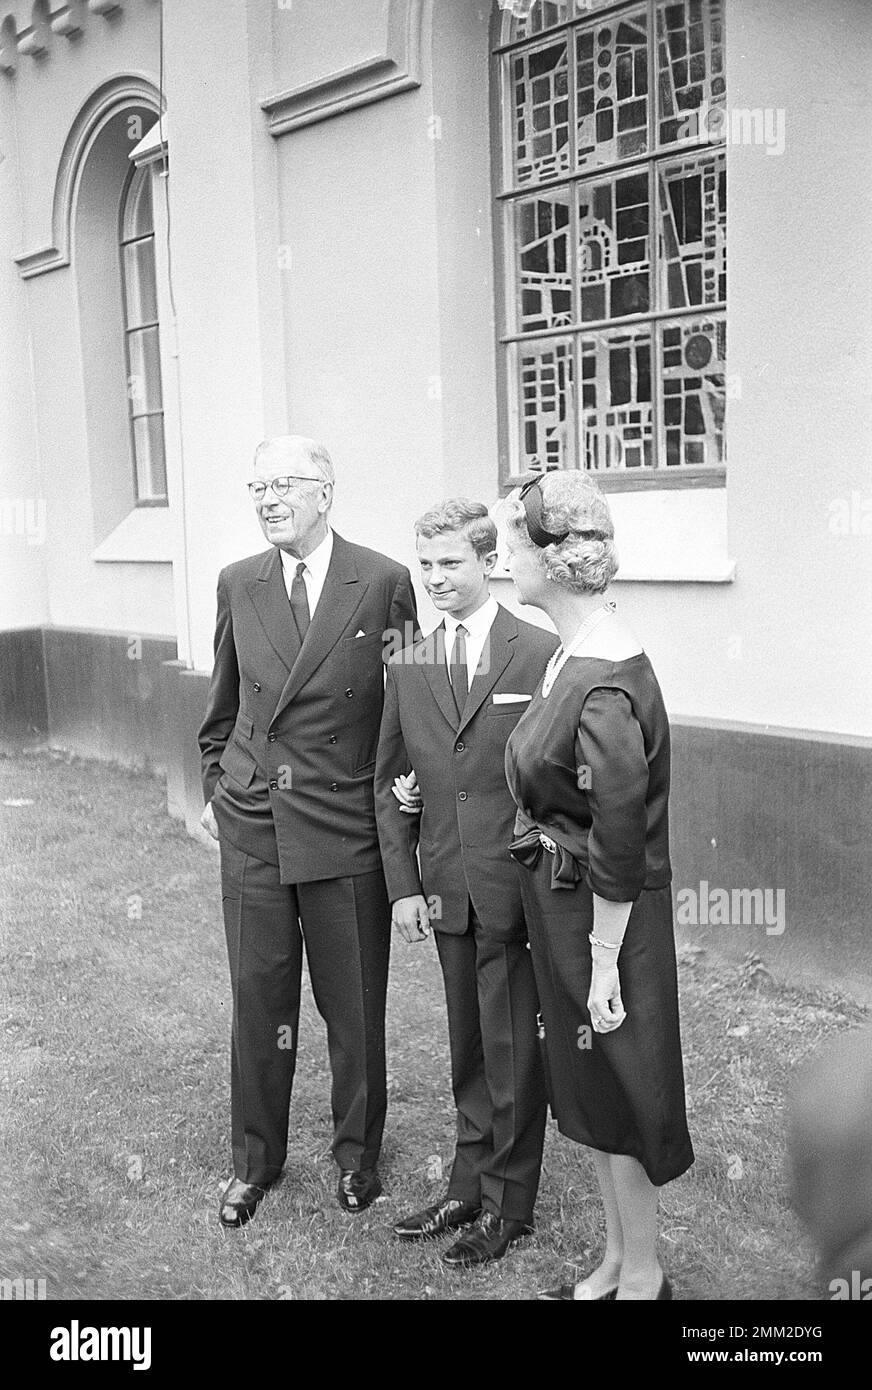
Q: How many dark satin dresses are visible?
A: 1